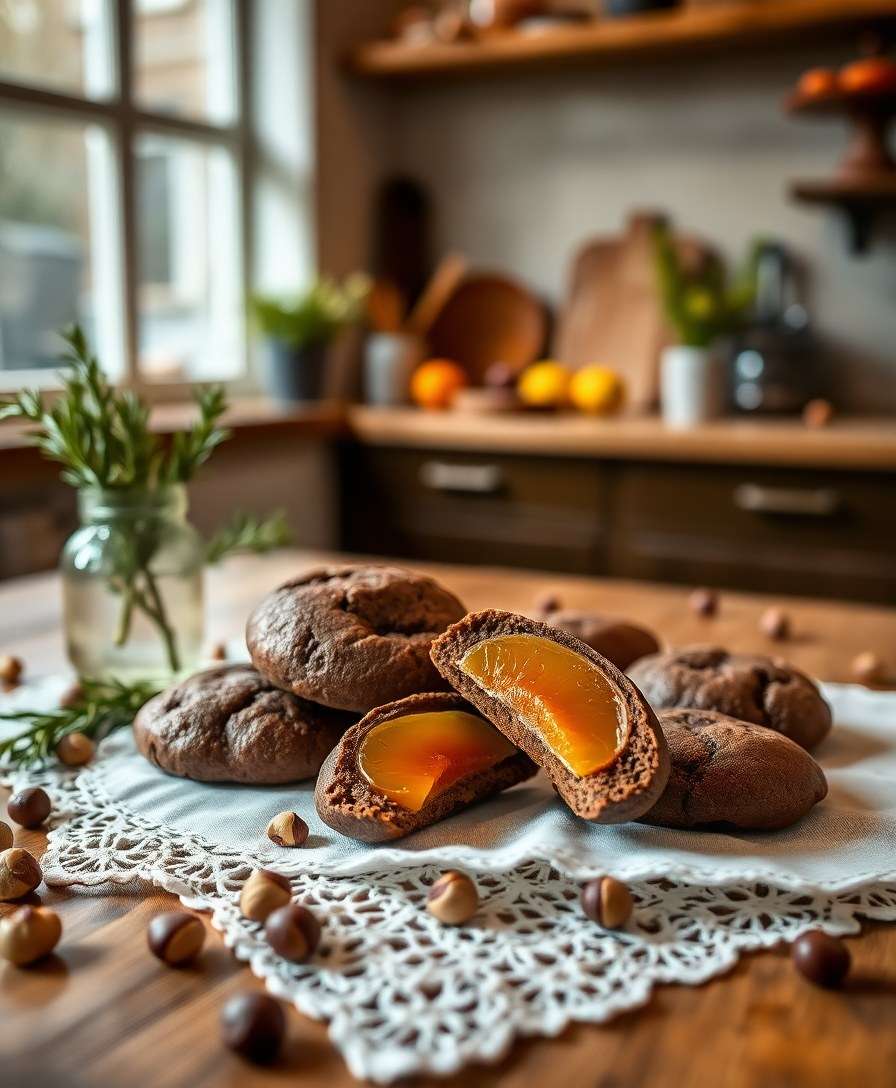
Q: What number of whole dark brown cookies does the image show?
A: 5